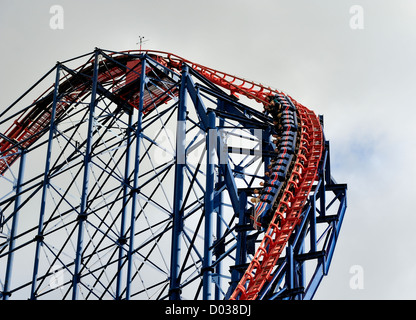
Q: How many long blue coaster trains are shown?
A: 1